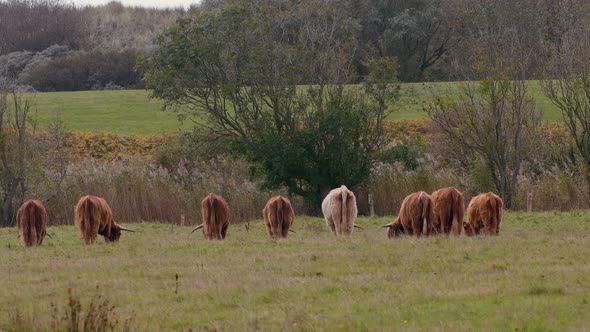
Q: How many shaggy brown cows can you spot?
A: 7